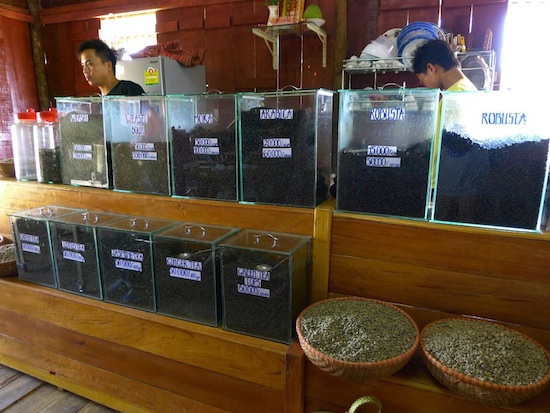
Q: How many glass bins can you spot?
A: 11